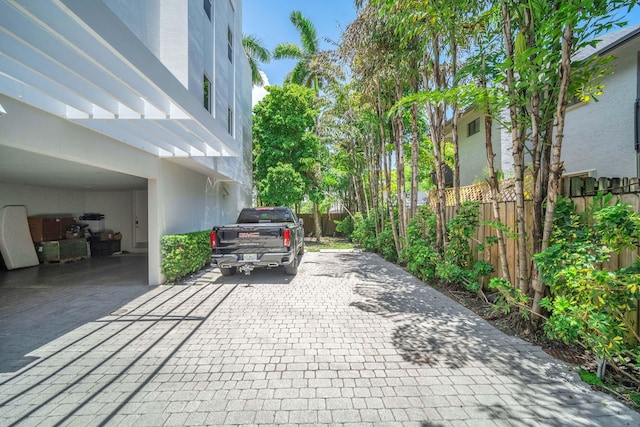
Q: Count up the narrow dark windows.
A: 4